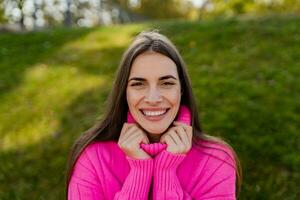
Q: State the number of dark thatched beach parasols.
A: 0